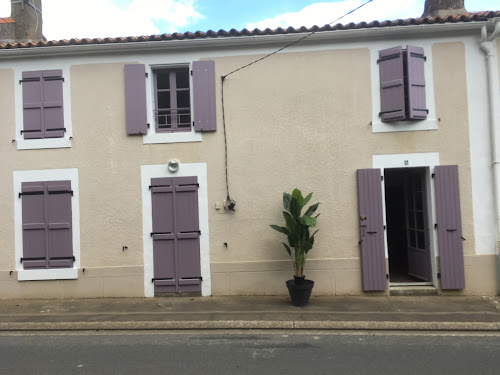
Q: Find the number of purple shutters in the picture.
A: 12